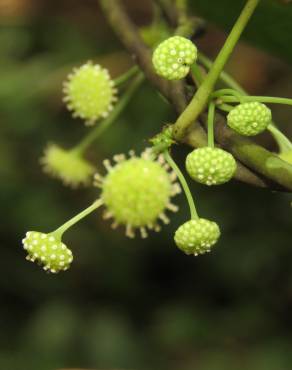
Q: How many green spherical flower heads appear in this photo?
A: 8